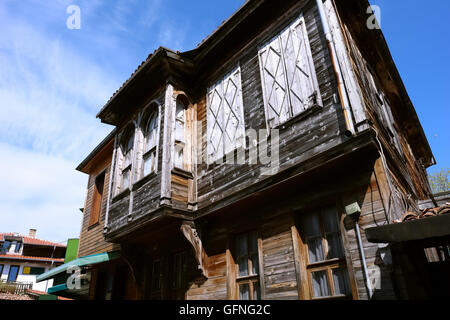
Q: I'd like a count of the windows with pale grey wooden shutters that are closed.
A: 2